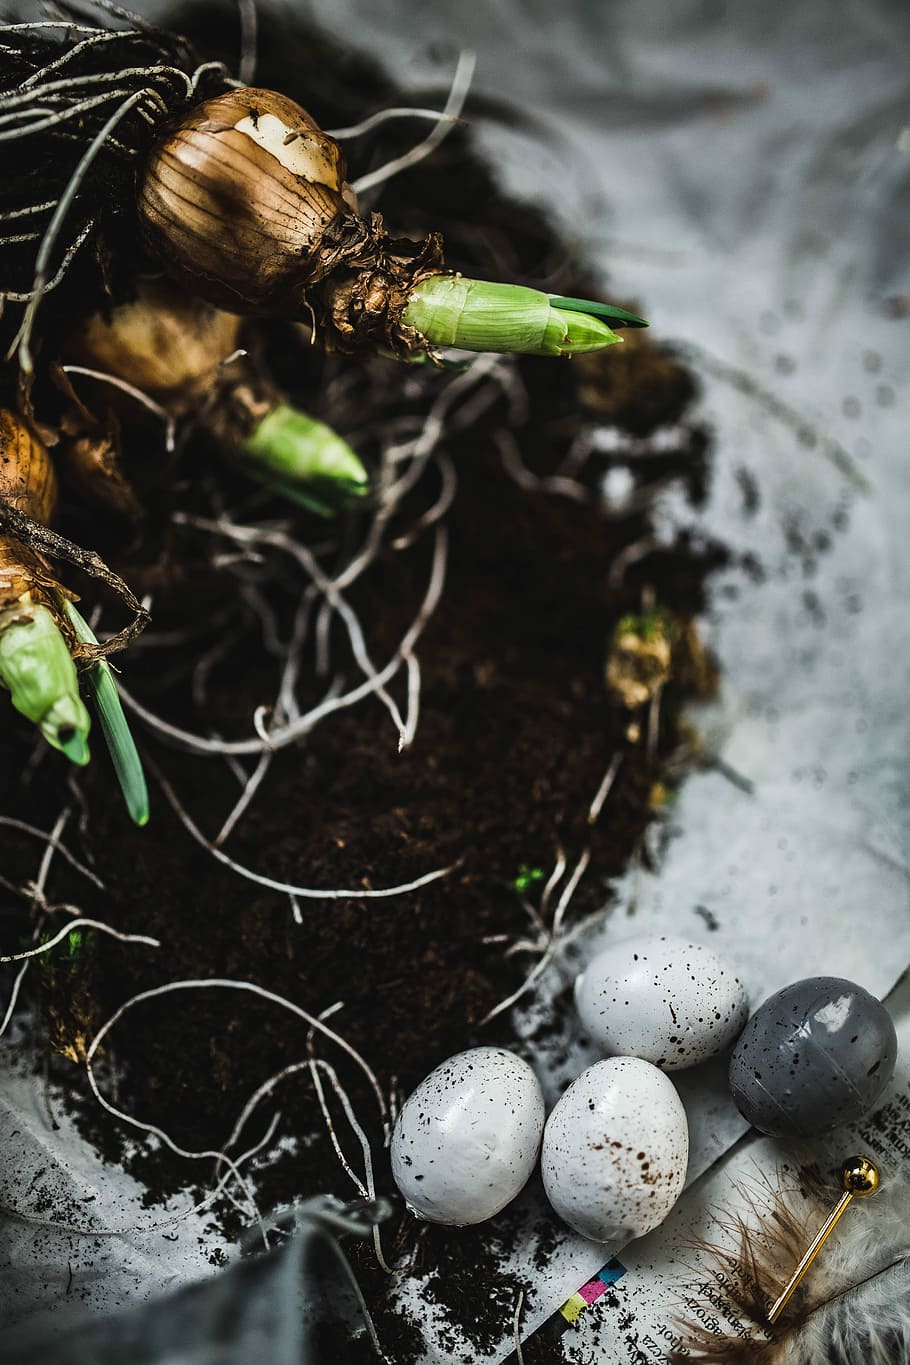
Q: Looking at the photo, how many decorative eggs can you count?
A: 4